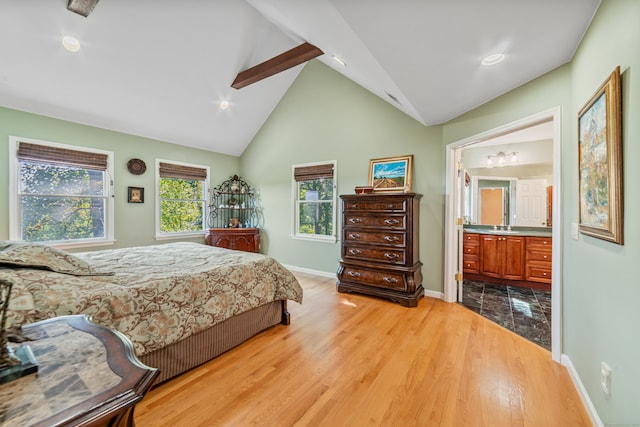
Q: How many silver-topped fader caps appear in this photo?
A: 0